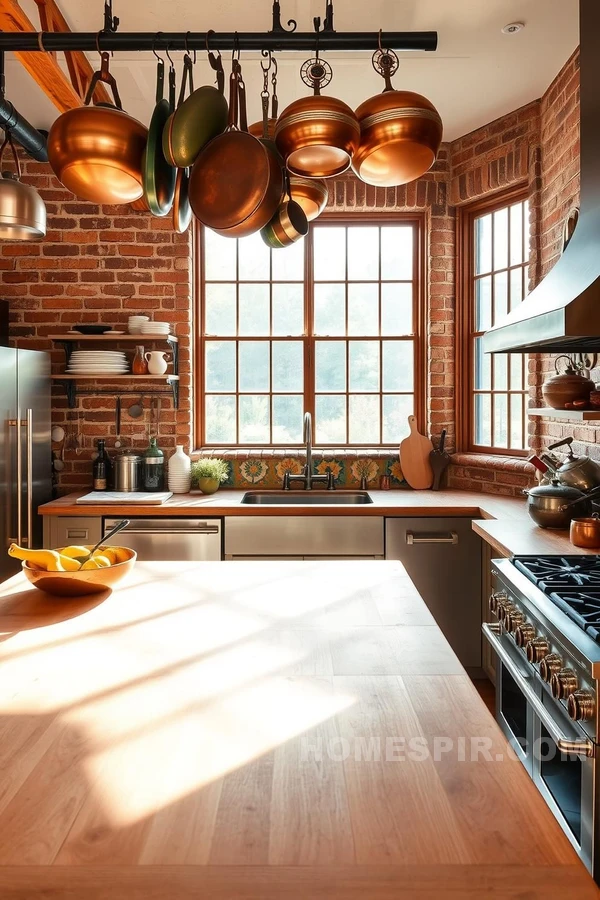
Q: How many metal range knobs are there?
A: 8